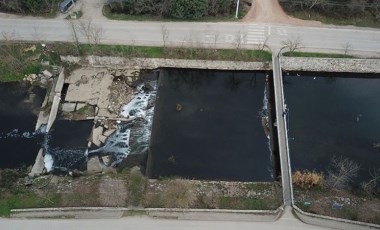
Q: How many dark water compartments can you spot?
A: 4